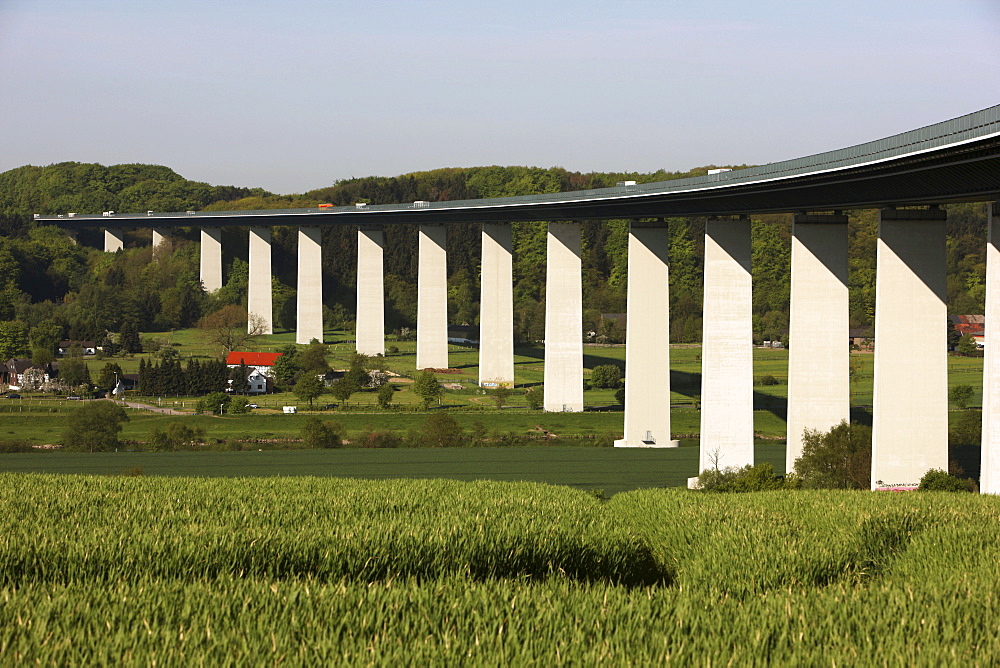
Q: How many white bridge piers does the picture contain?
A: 14